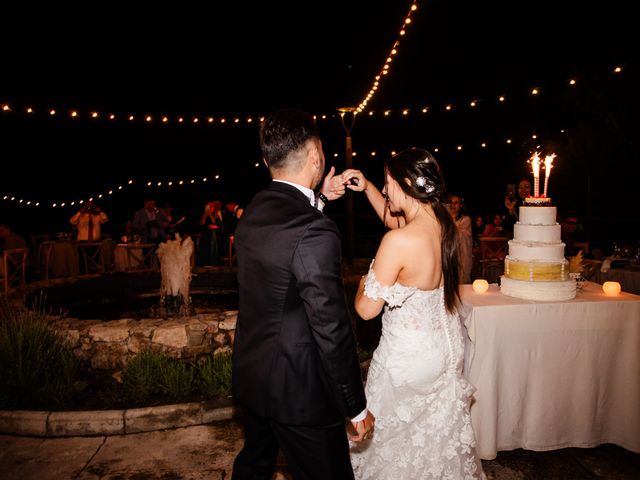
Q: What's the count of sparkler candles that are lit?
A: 2